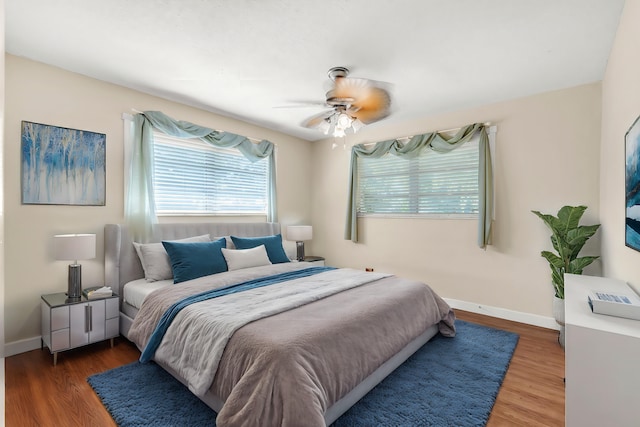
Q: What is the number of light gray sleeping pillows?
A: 2